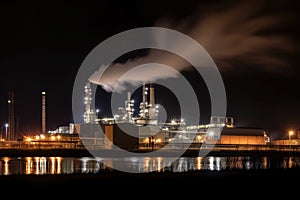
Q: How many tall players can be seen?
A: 0